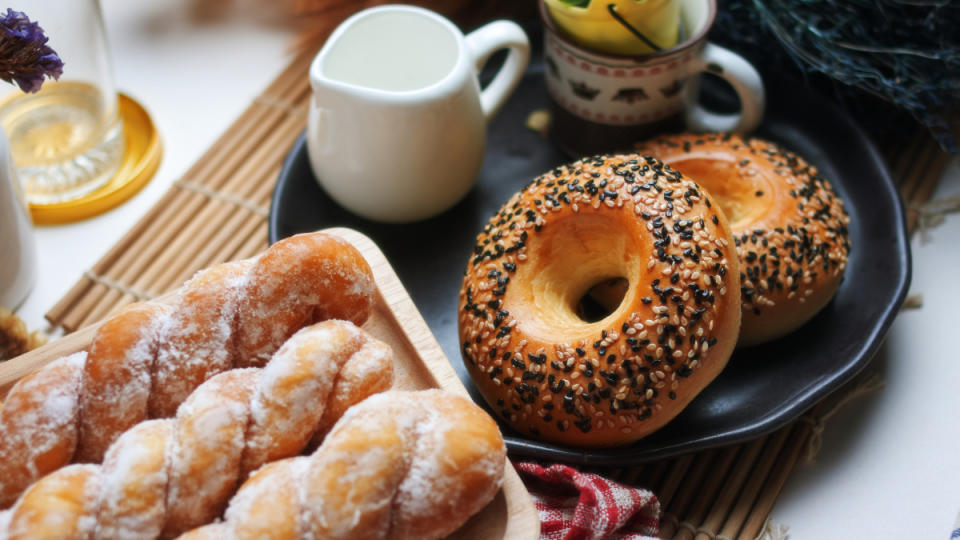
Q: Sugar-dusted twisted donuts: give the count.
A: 3